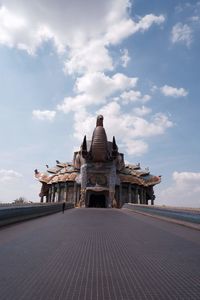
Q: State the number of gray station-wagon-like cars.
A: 0